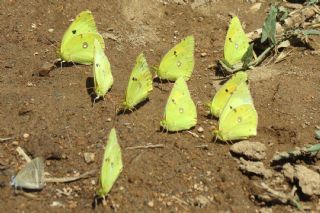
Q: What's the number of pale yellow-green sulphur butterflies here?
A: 9